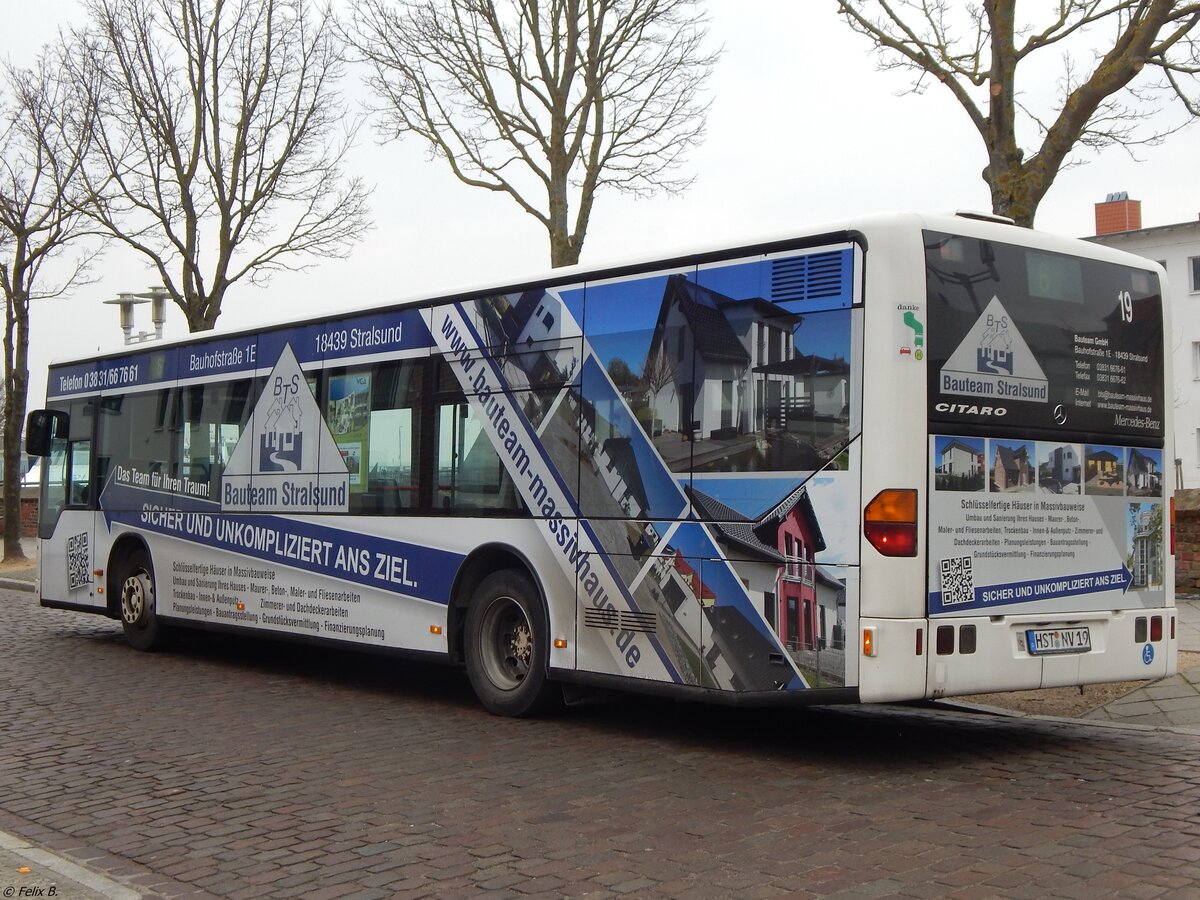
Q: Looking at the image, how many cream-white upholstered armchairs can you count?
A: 0